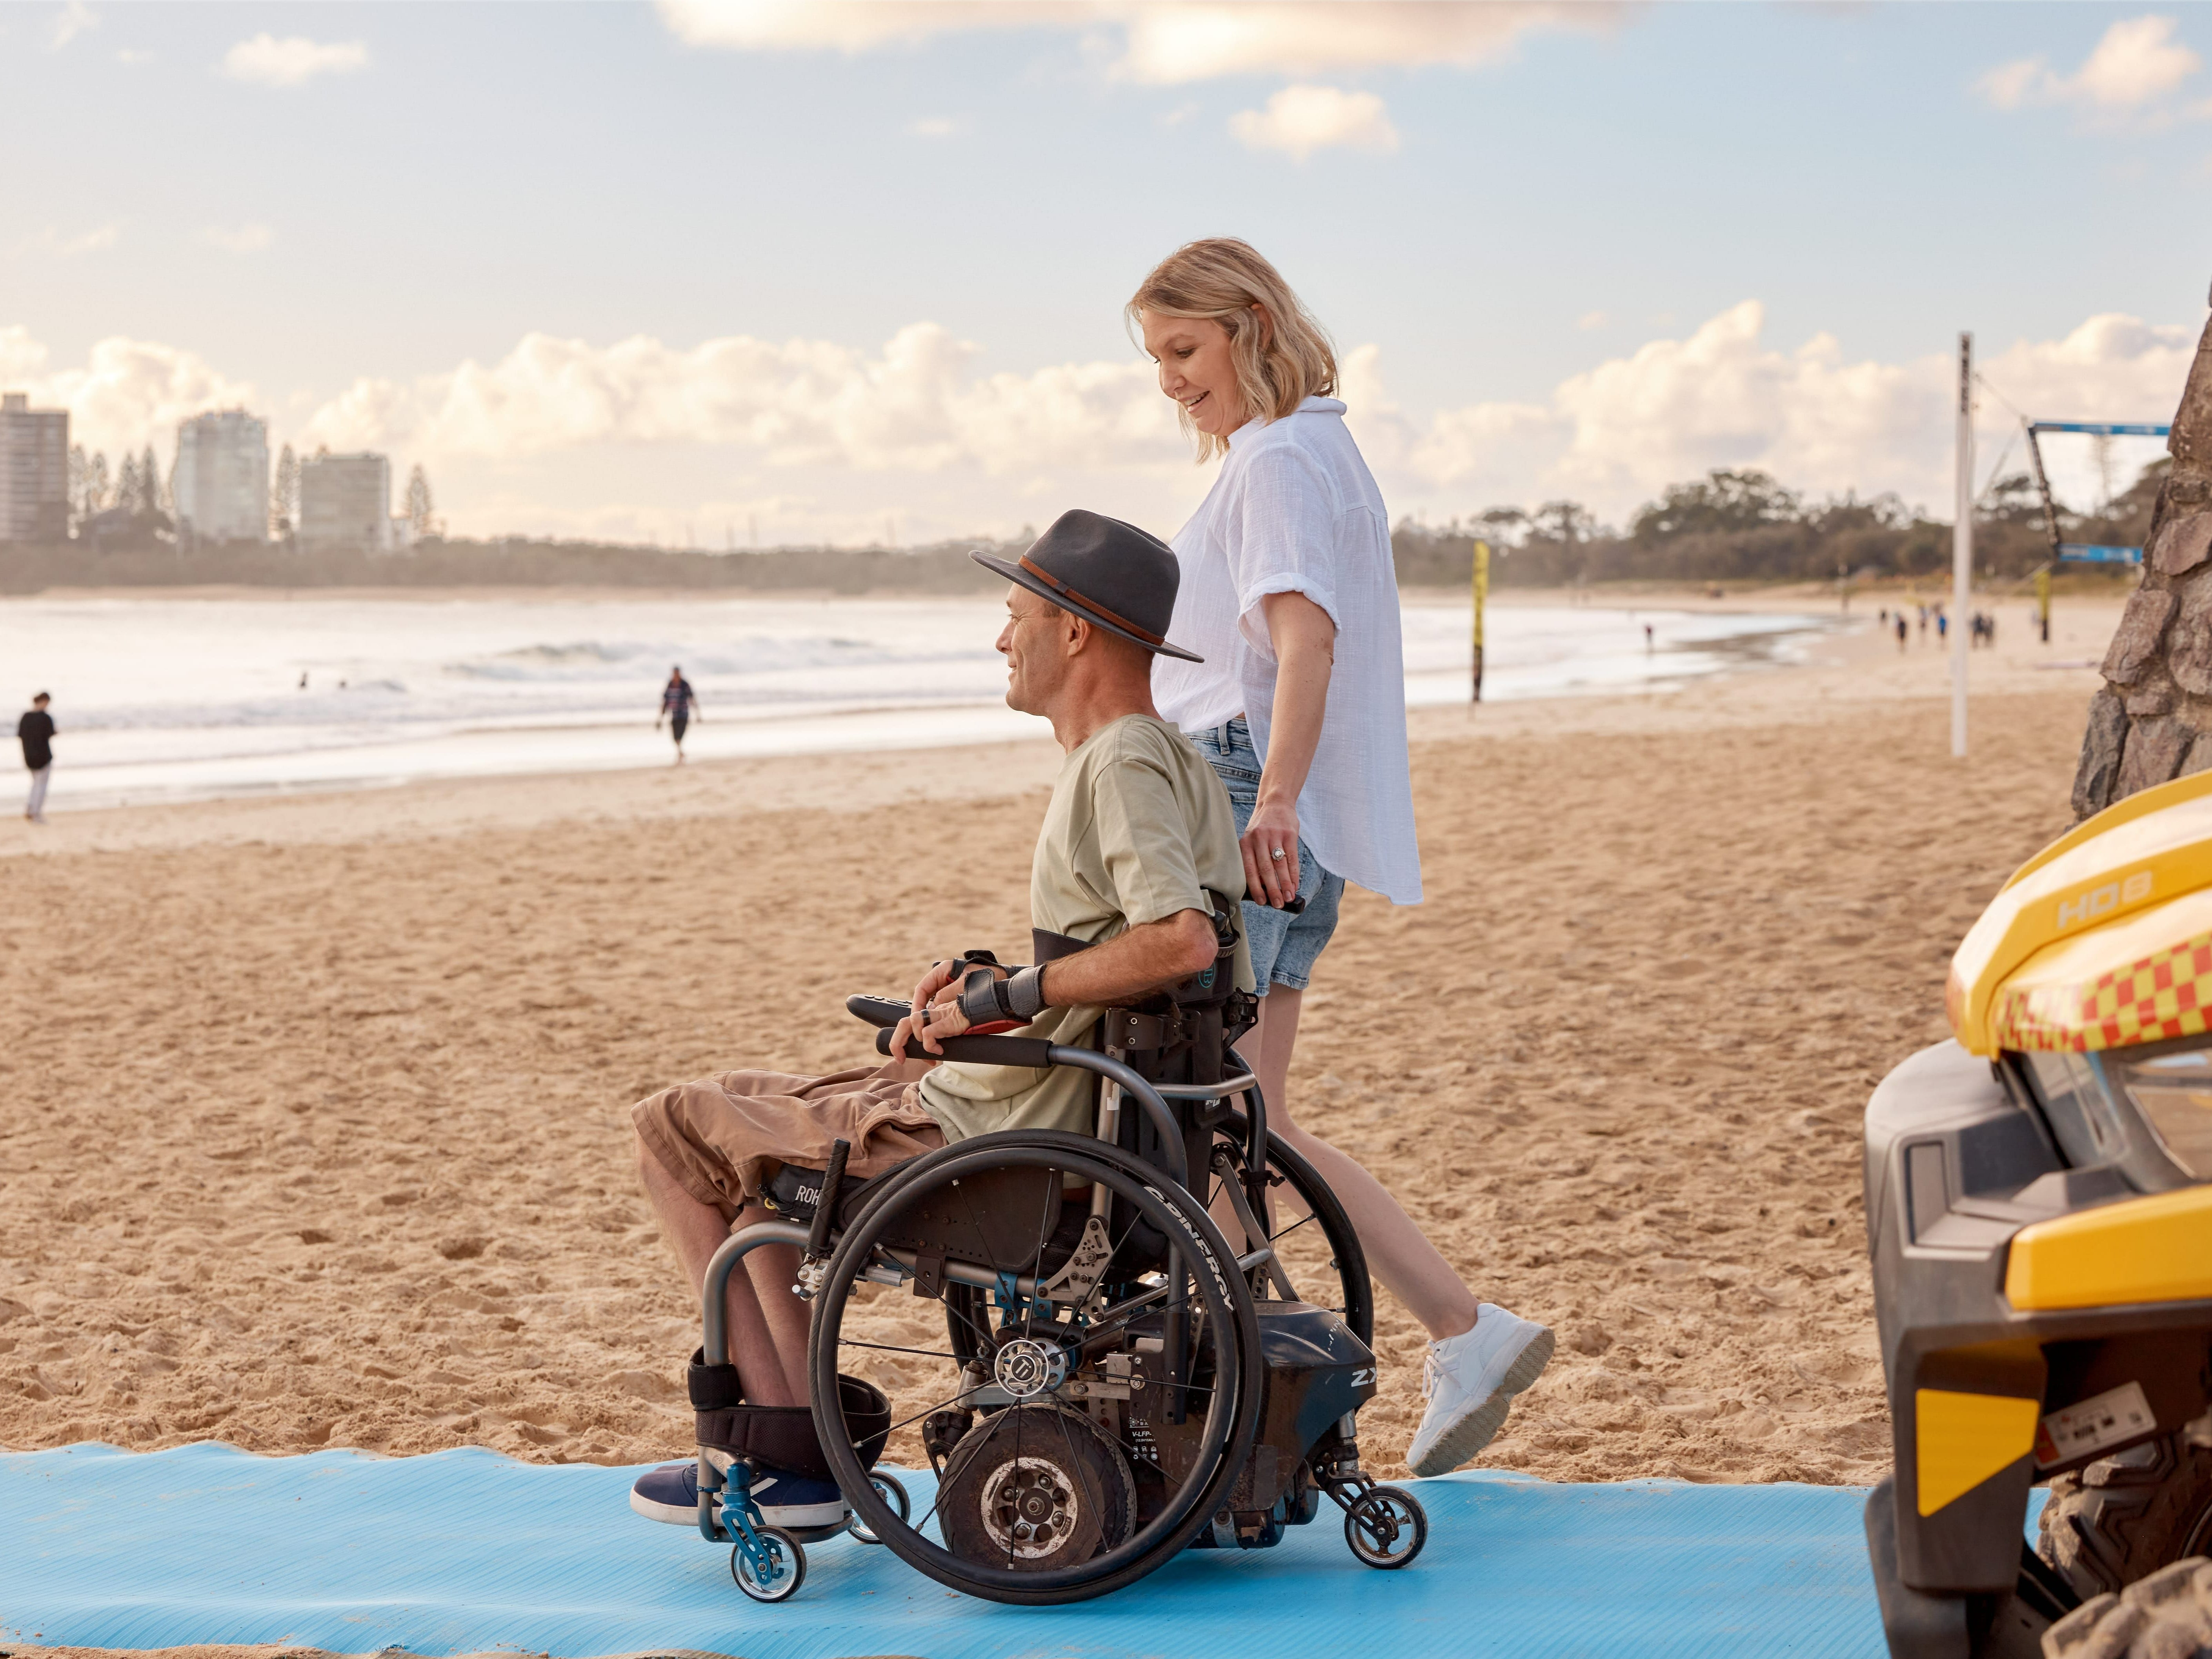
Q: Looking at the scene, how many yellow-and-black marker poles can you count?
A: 2